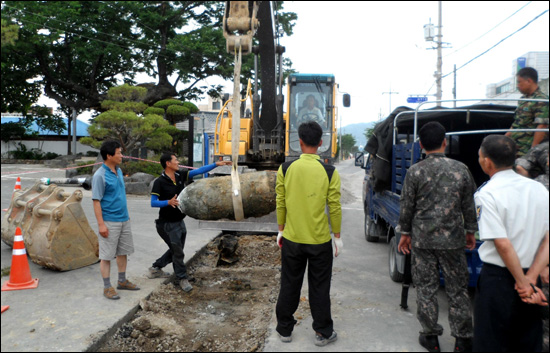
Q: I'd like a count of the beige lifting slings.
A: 1